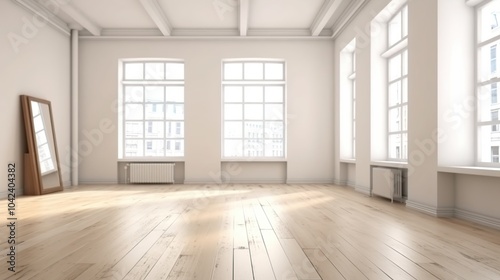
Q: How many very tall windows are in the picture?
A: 5